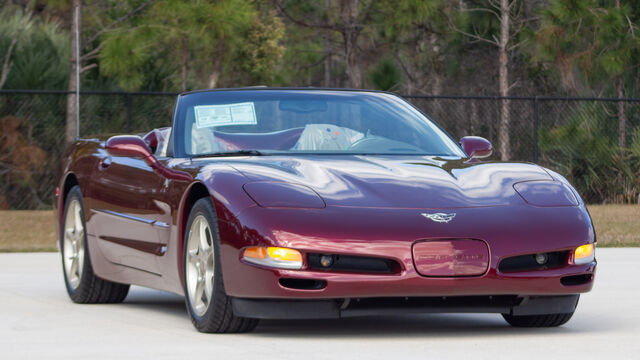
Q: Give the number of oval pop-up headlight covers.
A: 2